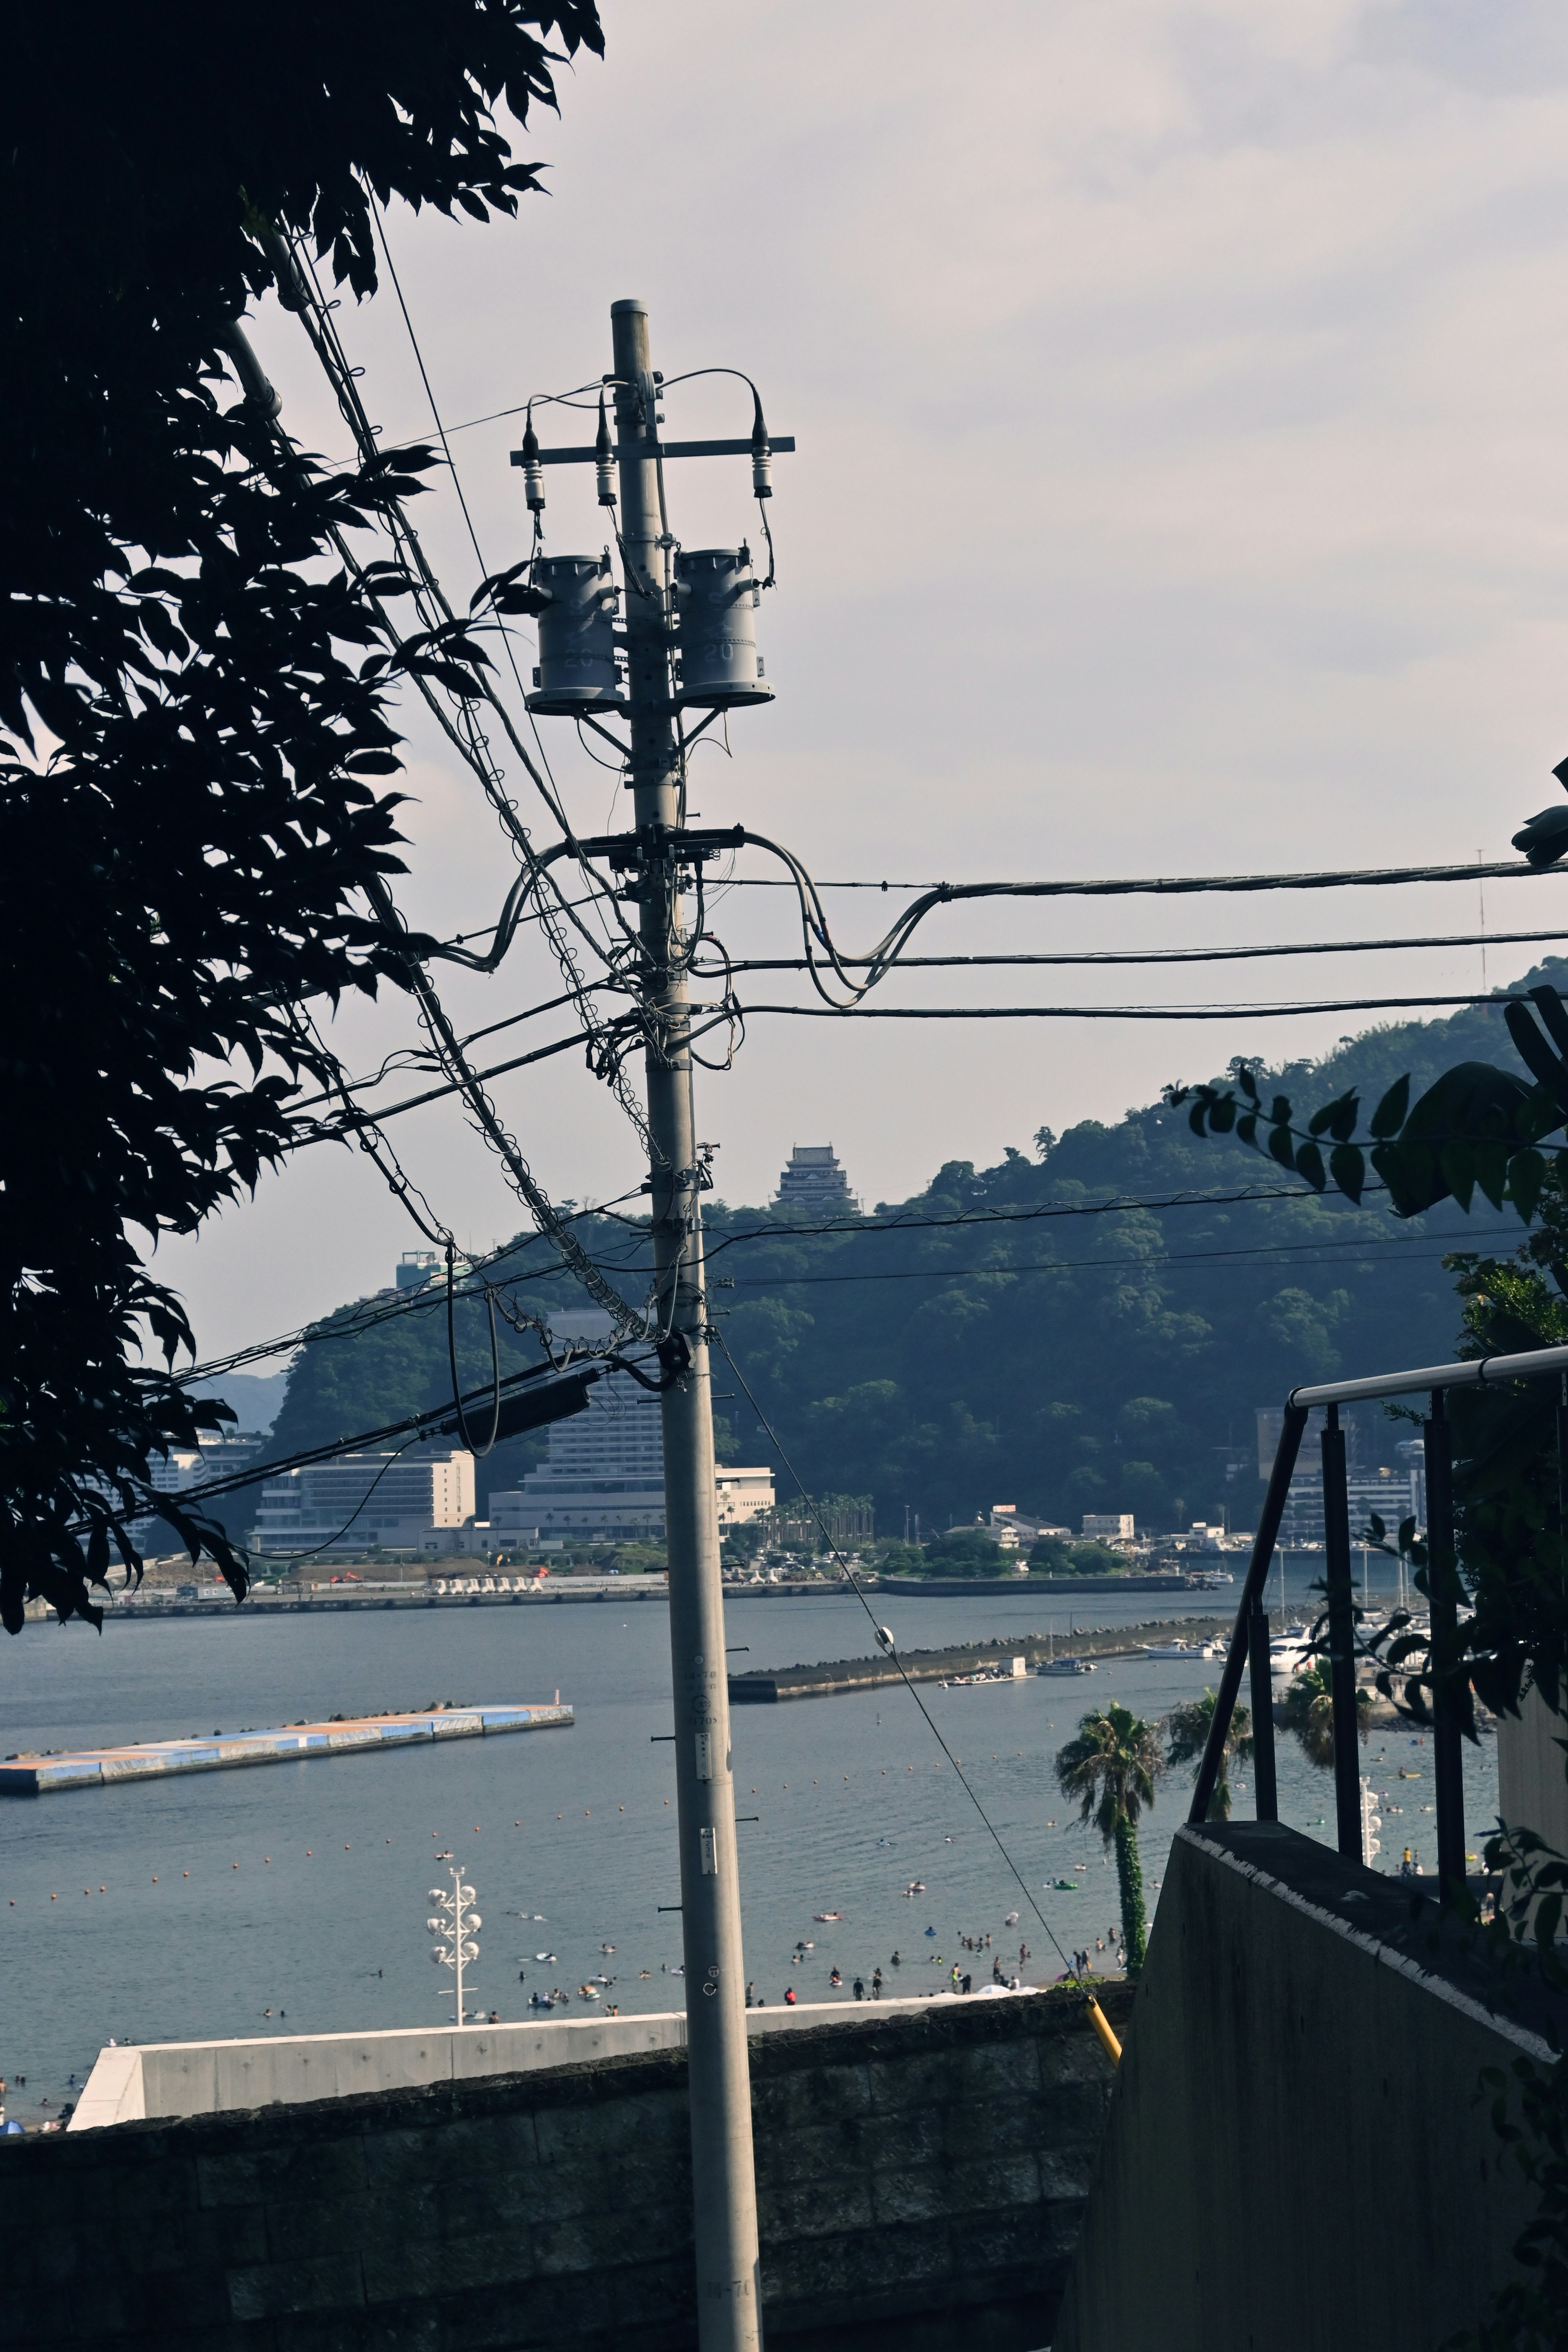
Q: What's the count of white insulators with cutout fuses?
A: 3